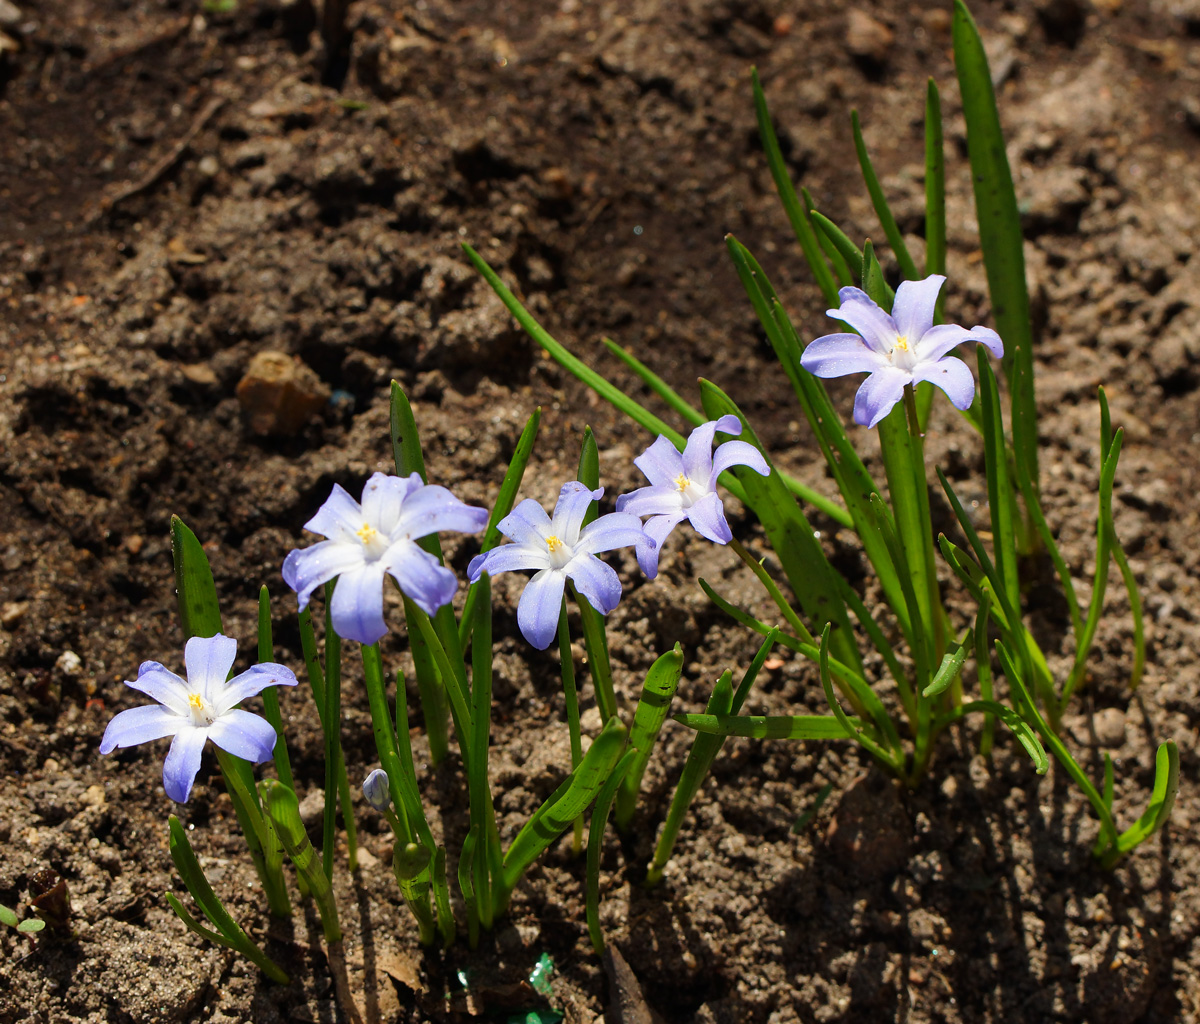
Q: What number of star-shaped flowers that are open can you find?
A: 5